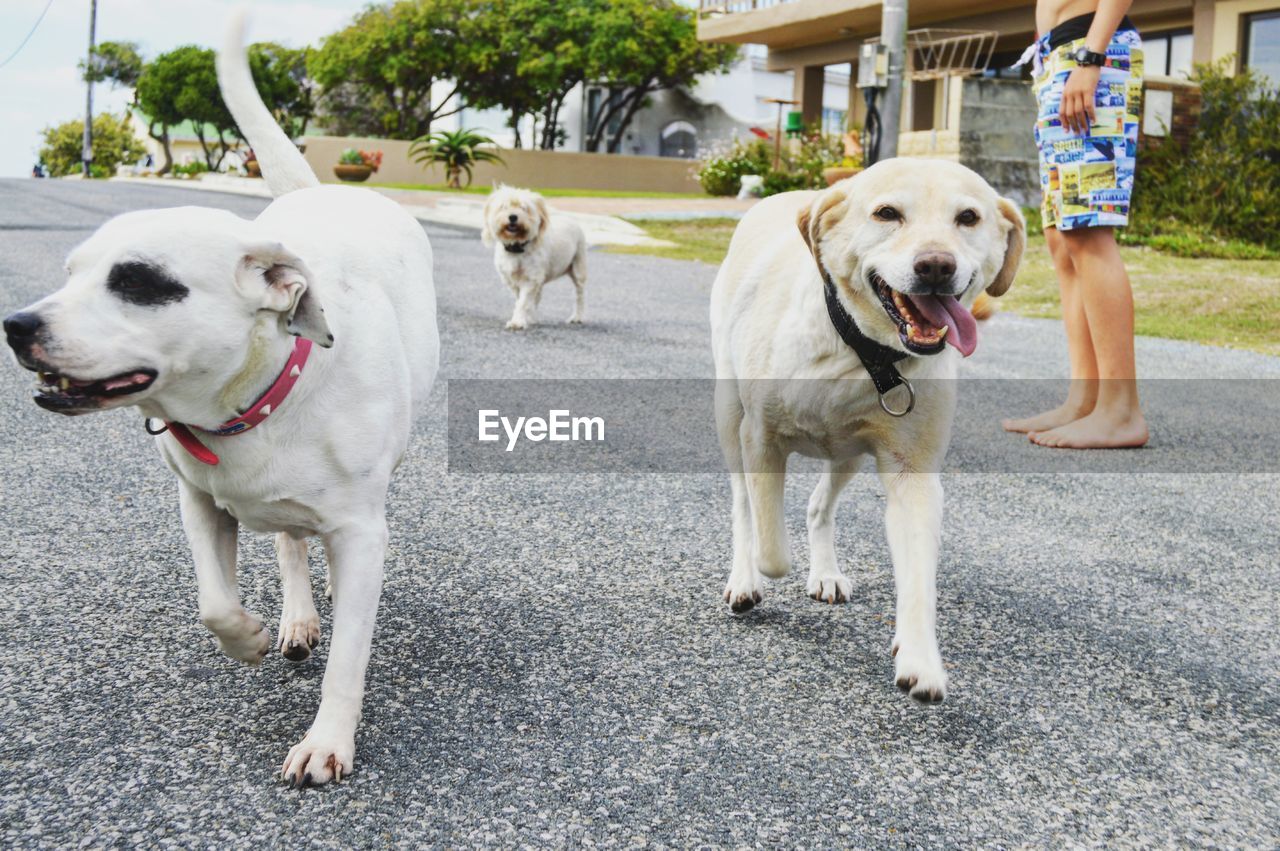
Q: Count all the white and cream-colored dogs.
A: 3